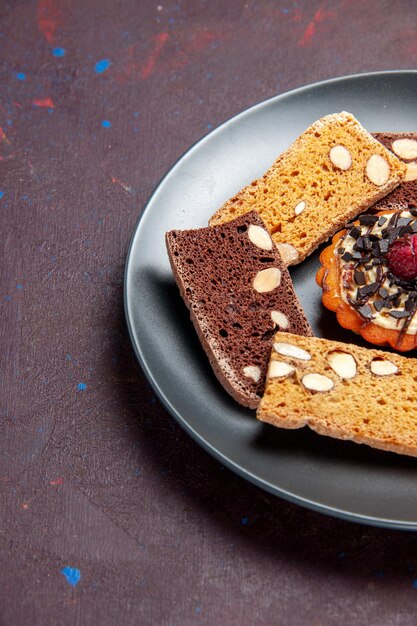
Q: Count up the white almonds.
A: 15